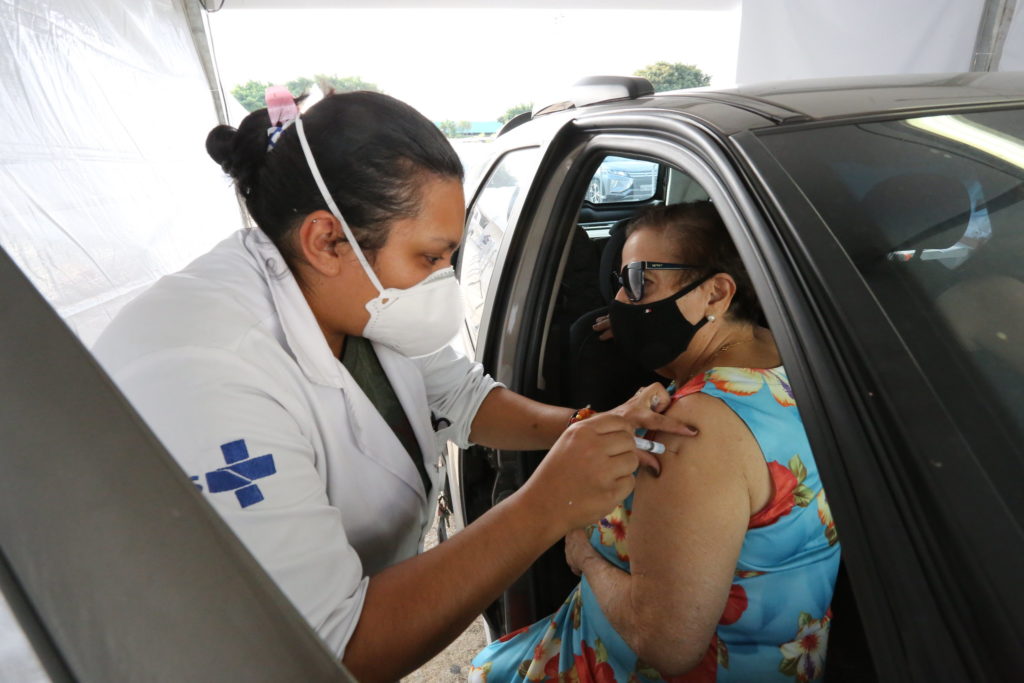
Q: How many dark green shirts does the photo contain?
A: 1